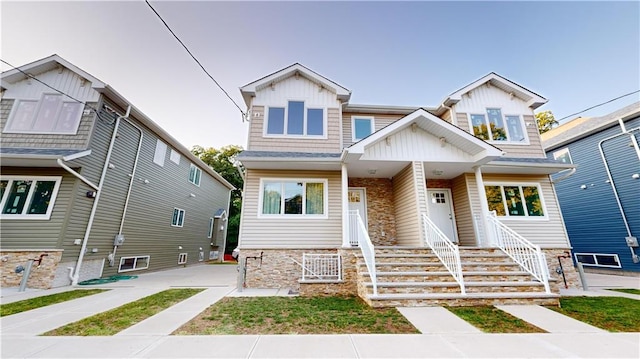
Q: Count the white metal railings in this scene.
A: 4